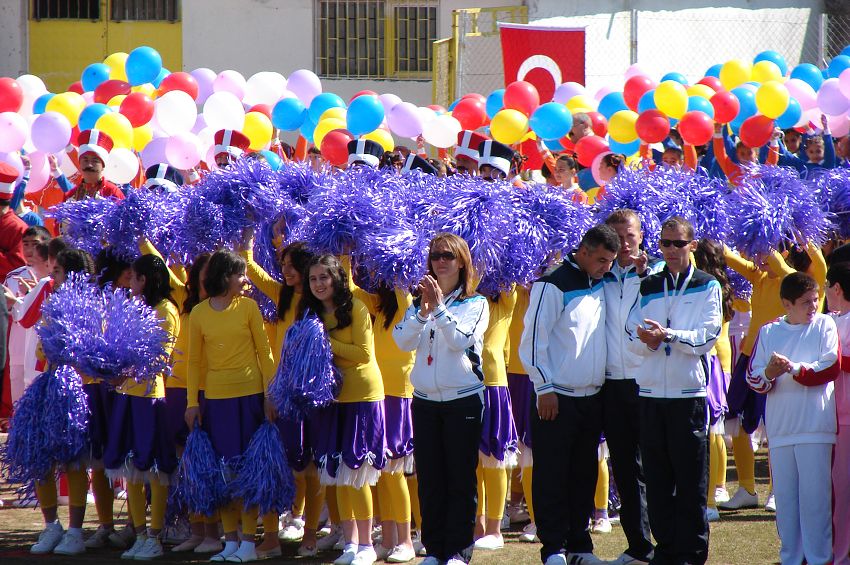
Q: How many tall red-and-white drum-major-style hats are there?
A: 4